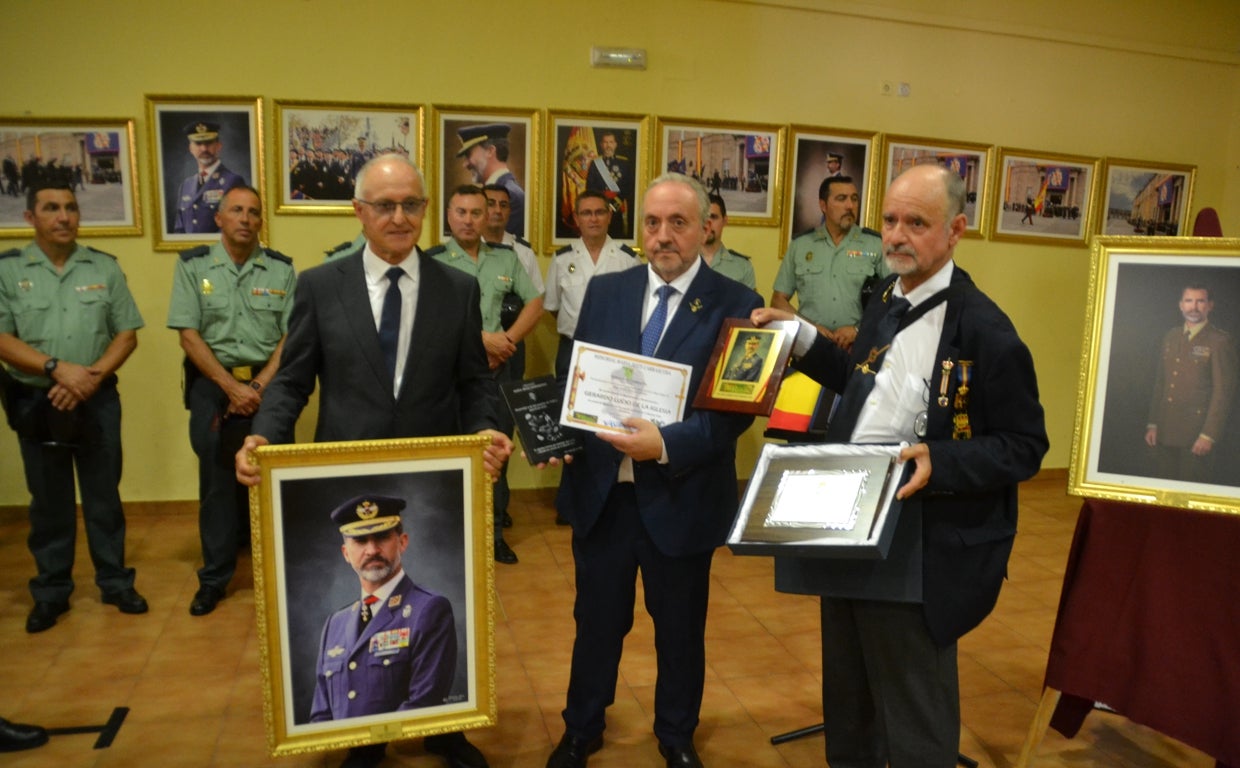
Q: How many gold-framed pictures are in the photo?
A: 12